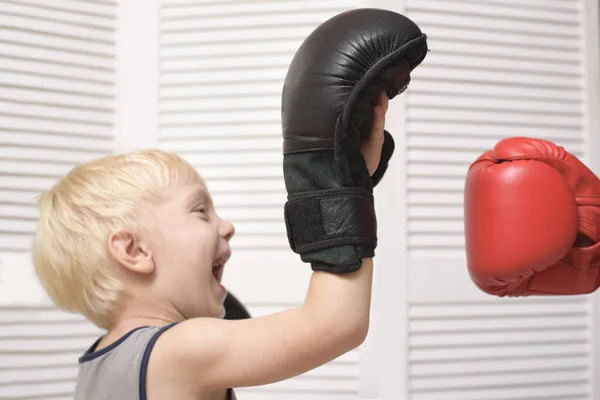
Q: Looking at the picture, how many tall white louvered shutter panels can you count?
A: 3